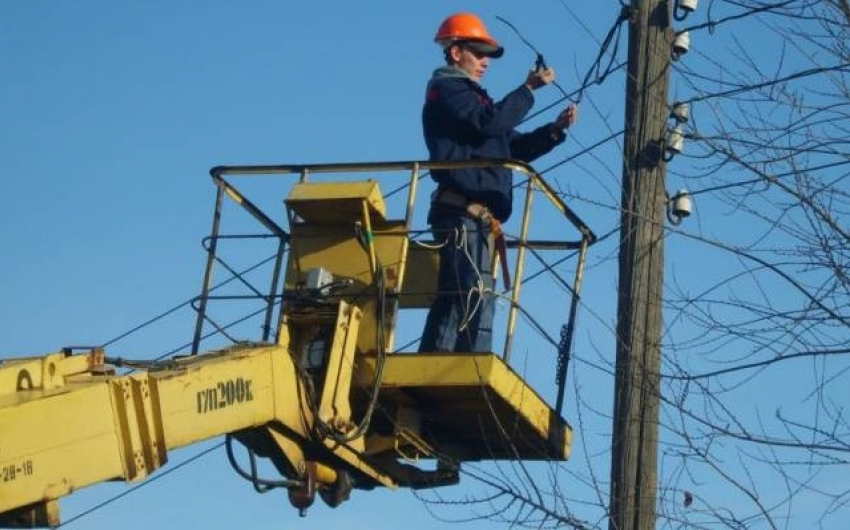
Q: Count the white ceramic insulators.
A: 5